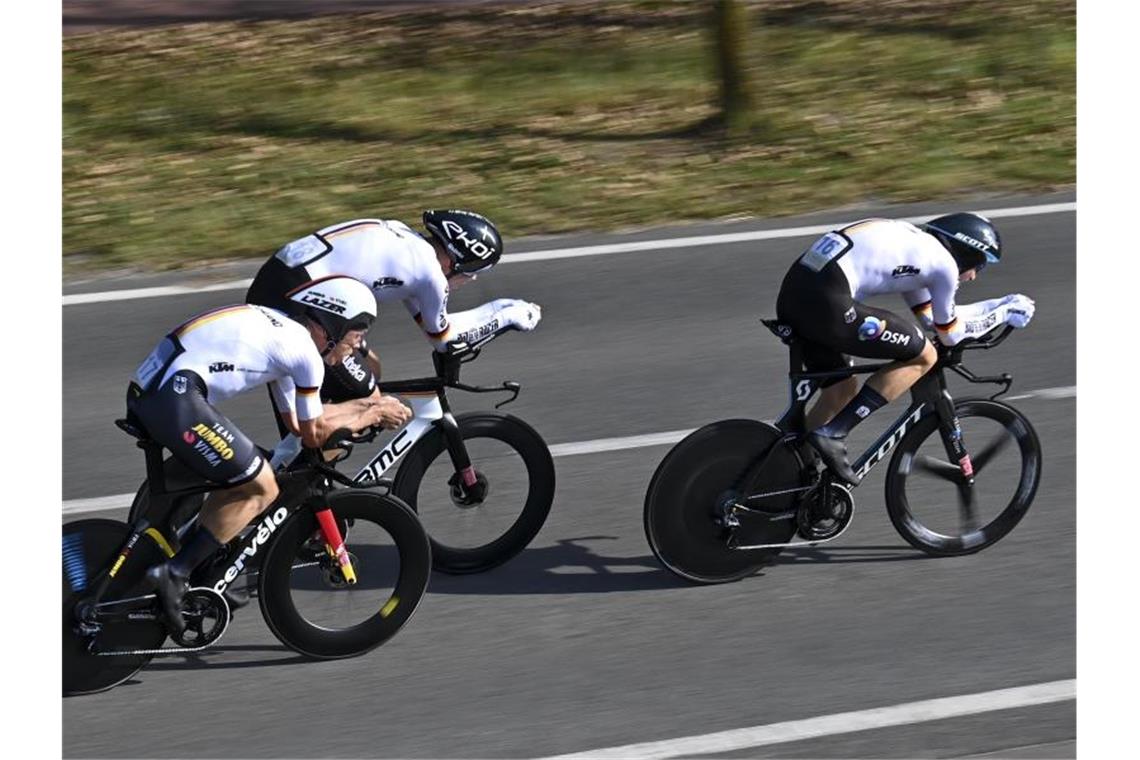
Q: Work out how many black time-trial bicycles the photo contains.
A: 2